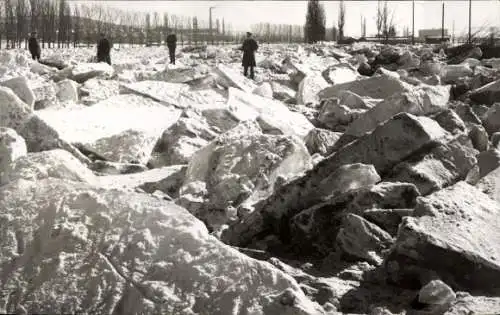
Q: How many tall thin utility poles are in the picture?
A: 3